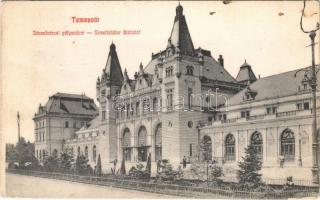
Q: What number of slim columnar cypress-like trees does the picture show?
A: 3